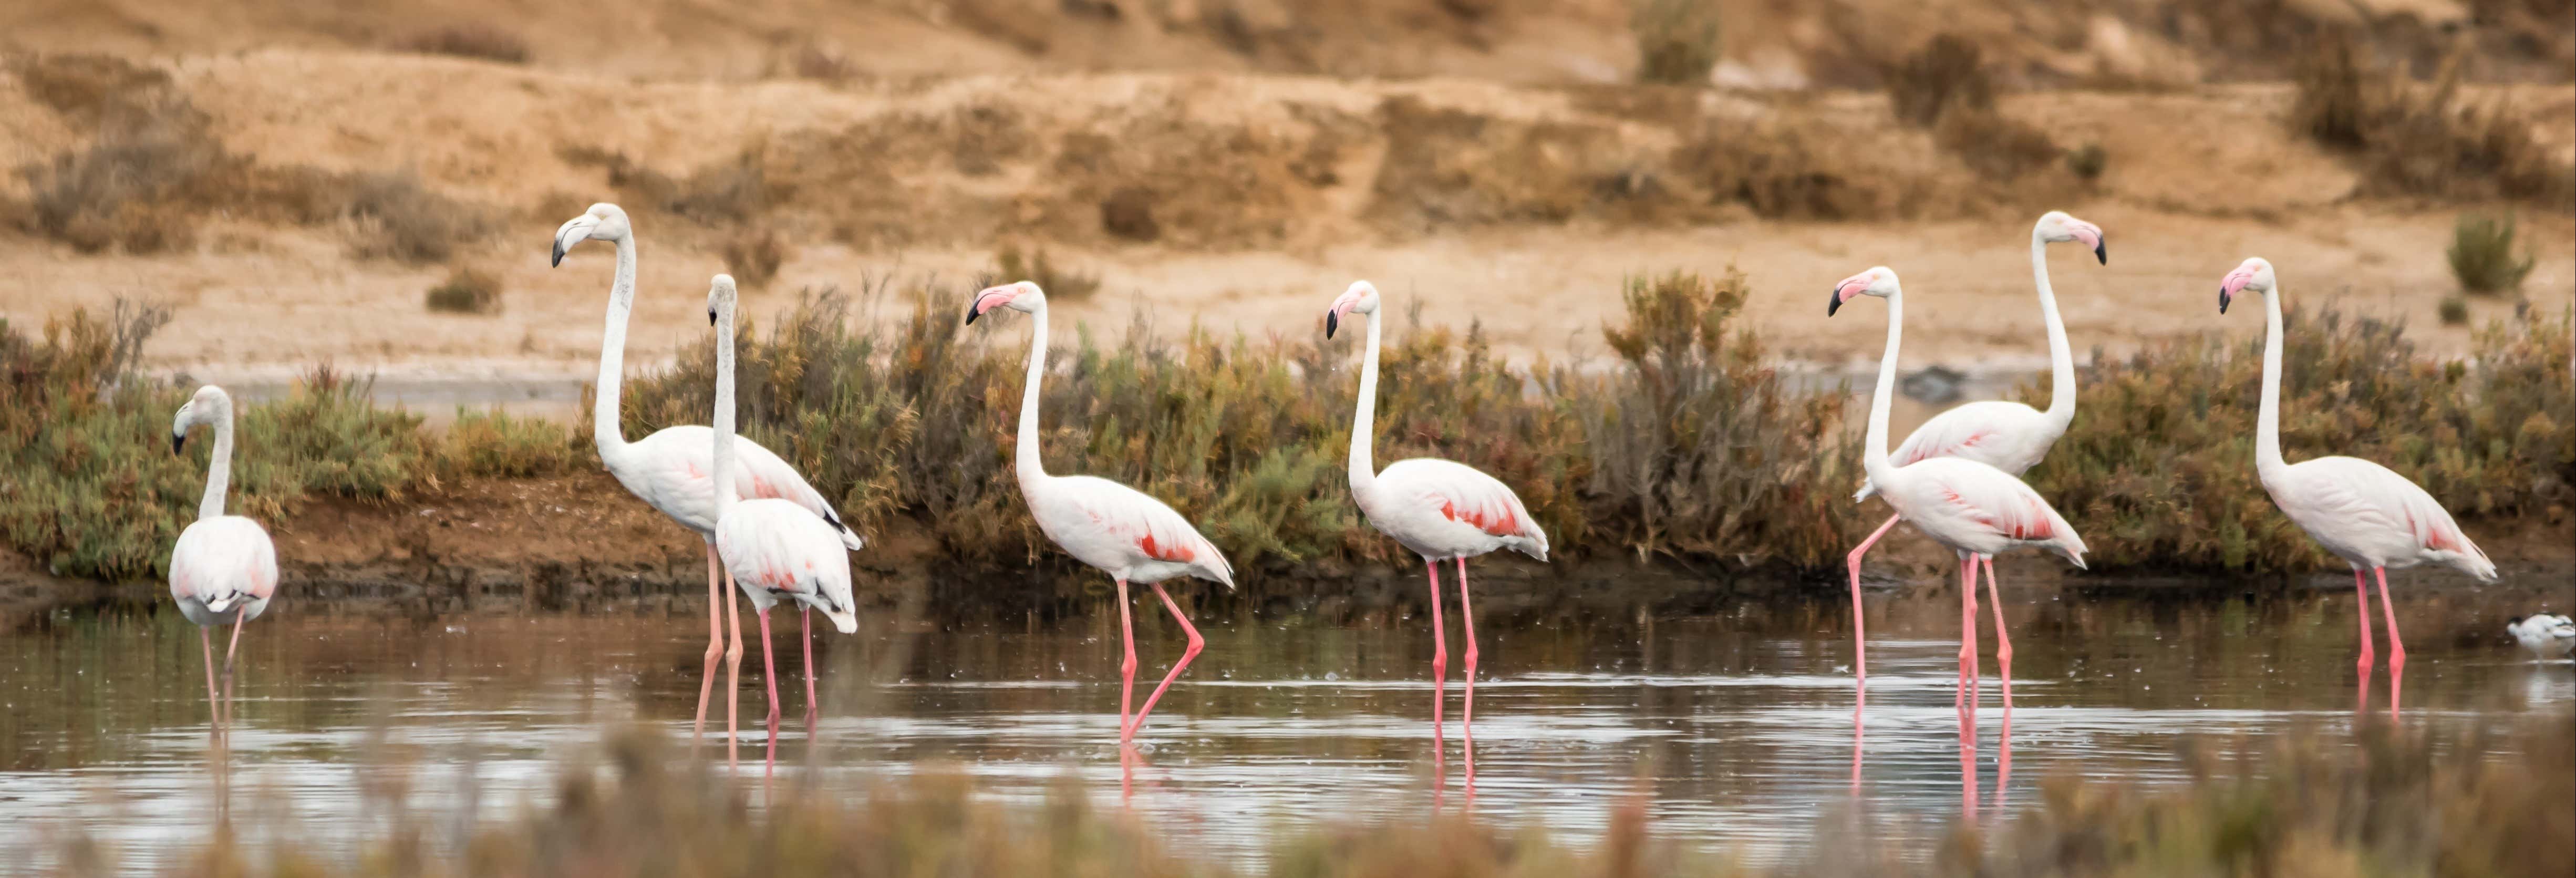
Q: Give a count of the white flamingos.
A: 8